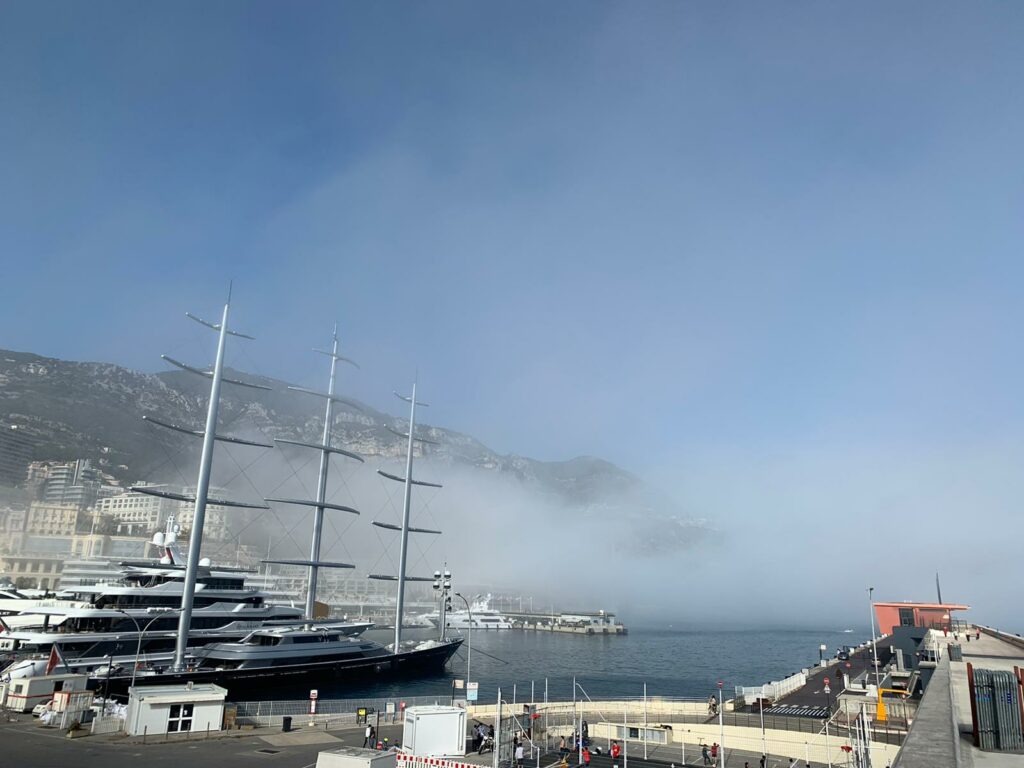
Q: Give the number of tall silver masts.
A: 3